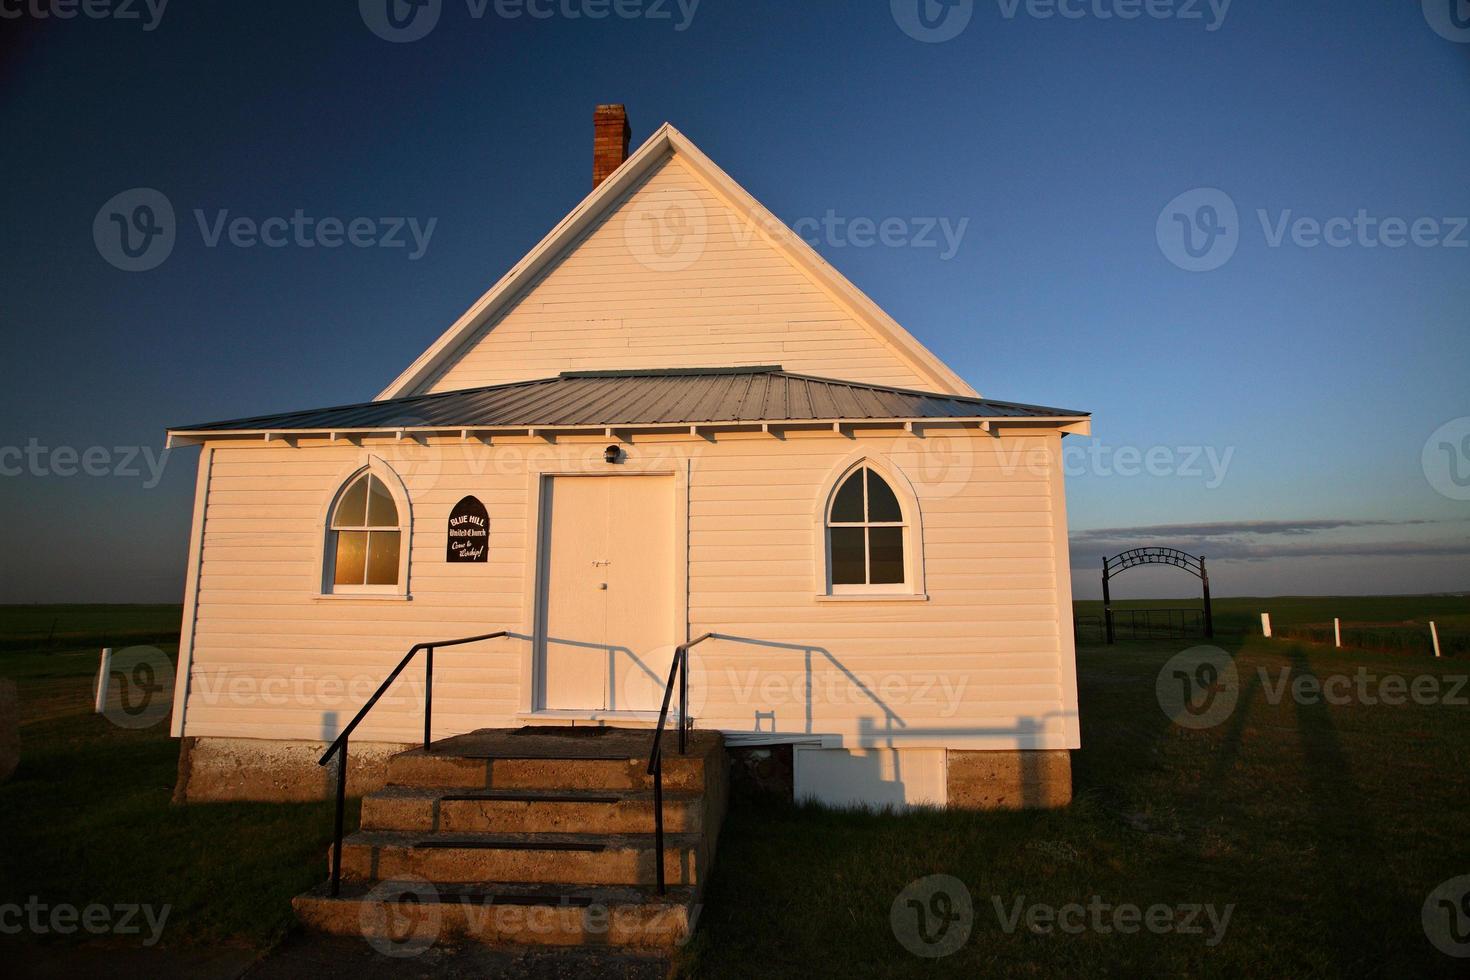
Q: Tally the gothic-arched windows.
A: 2